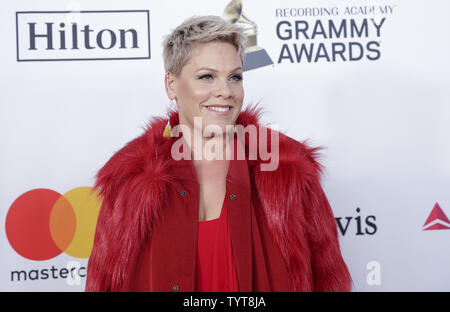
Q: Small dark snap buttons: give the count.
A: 3